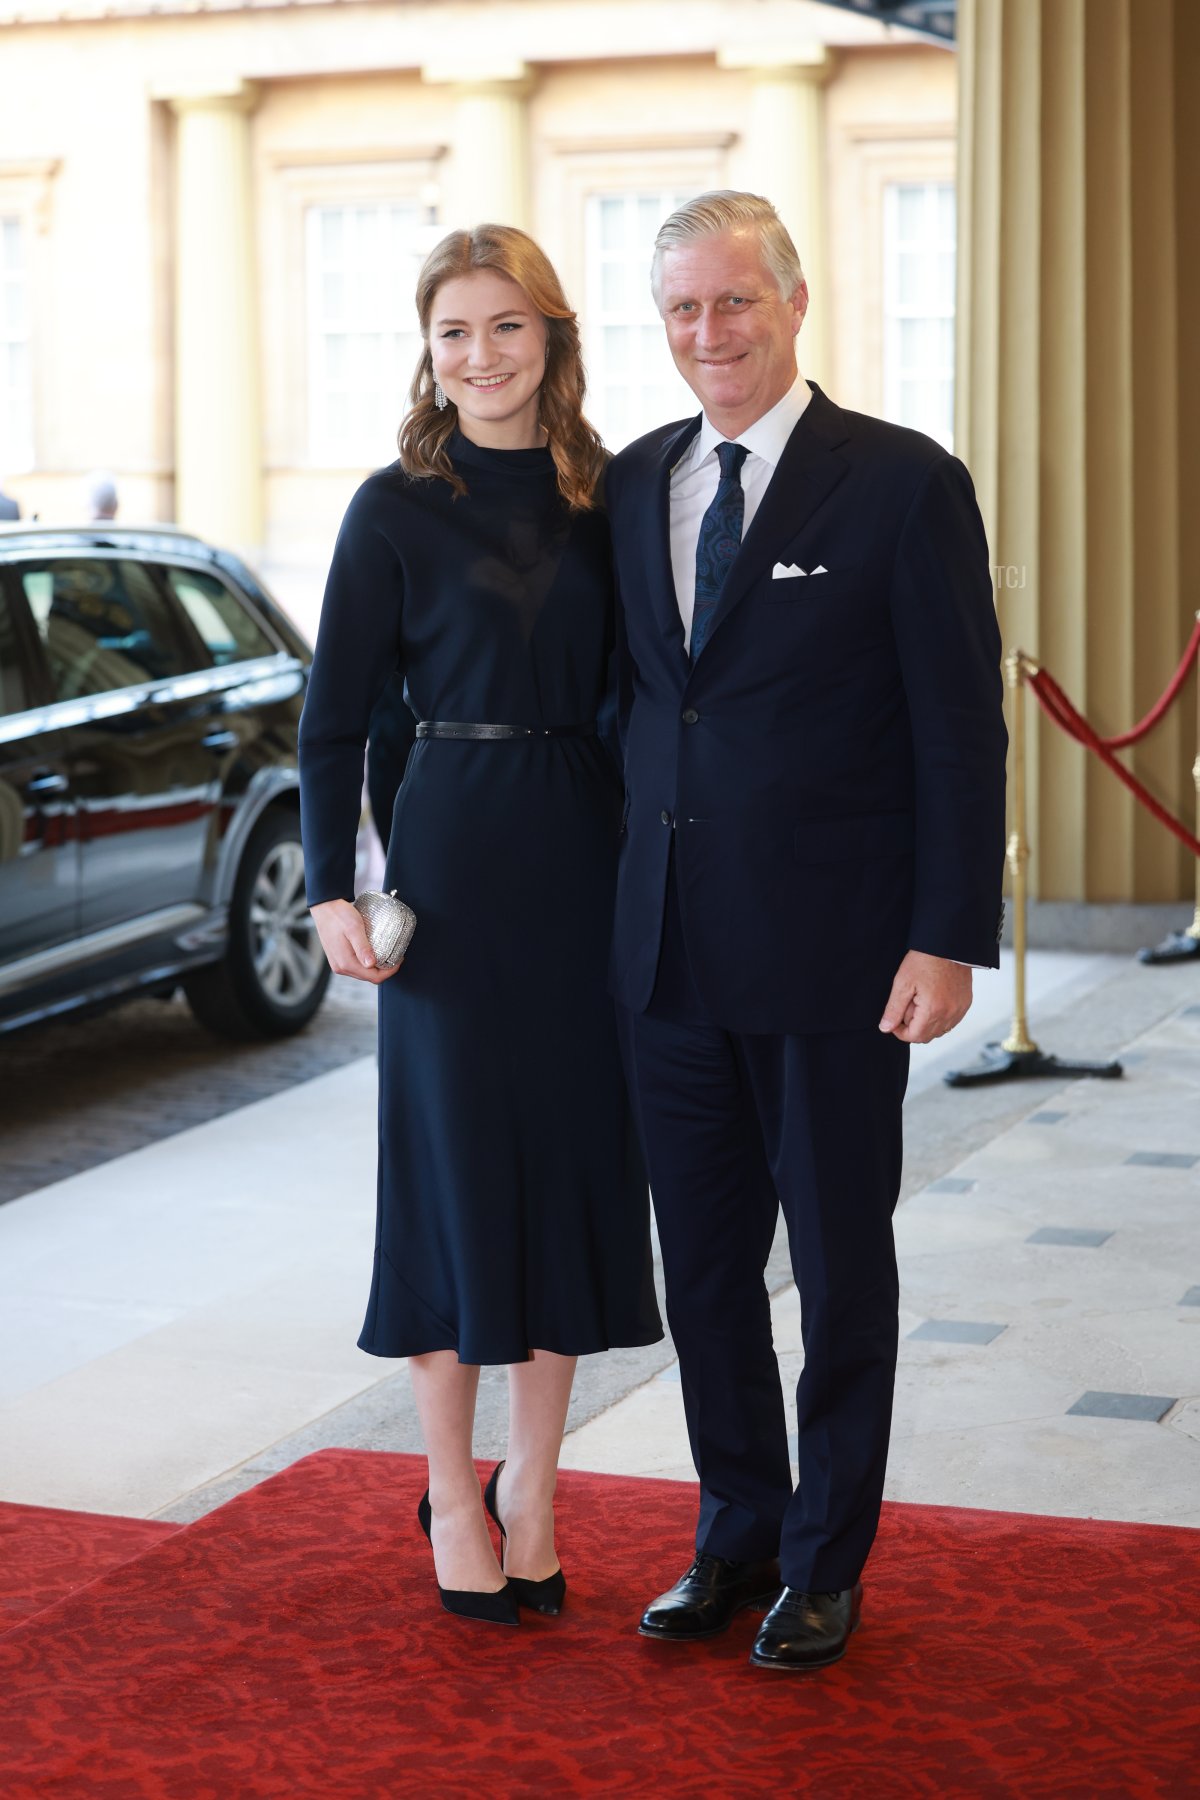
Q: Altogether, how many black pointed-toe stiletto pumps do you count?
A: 2